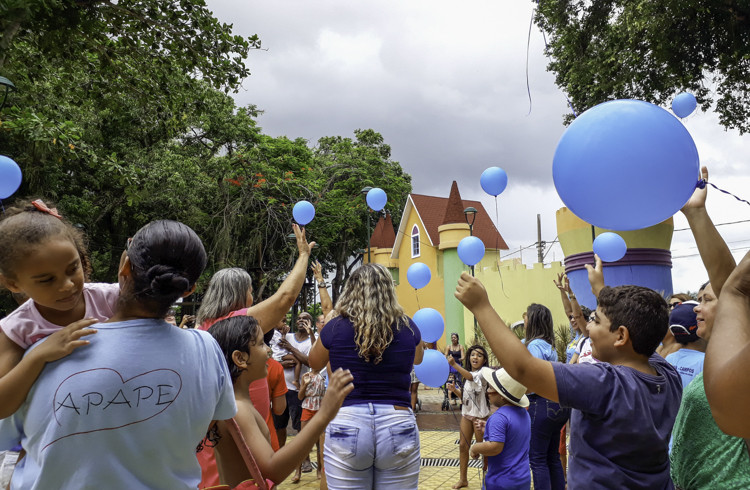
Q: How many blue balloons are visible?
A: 11